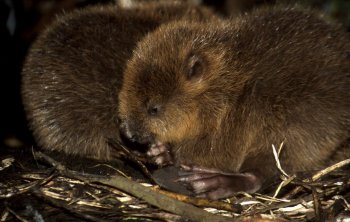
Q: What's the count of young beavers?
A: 2